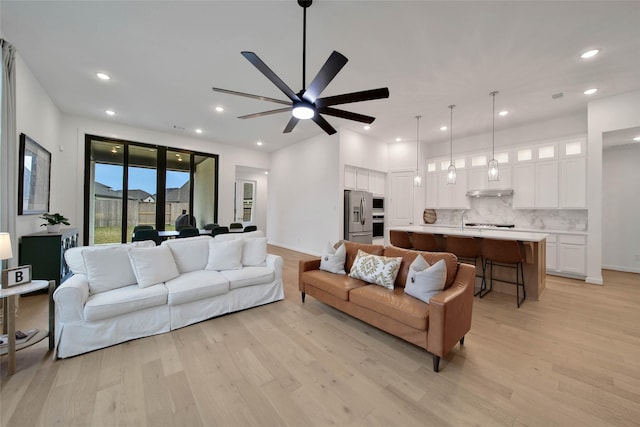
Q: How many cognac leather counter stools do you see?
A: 4